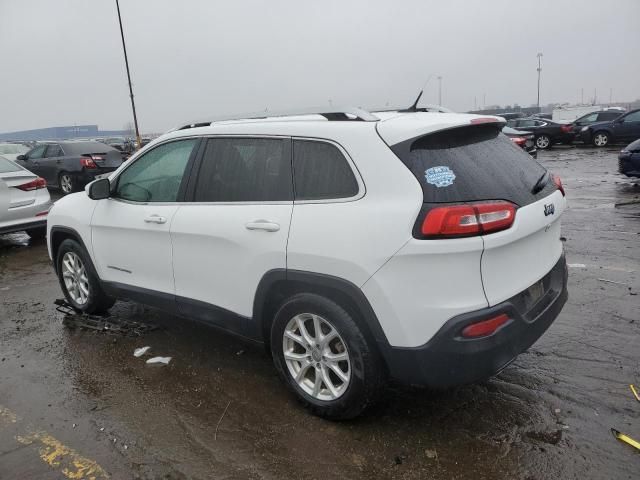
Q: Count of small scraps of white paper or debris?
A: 2